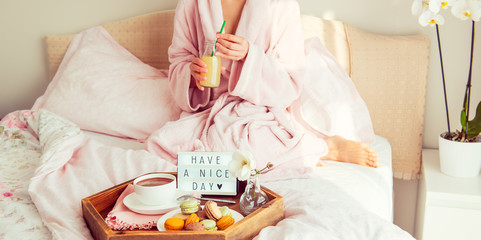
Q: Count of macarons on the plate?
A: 10